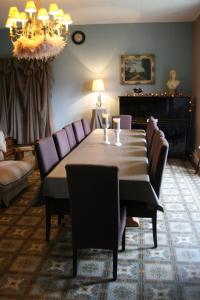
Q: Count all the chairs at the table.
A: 12